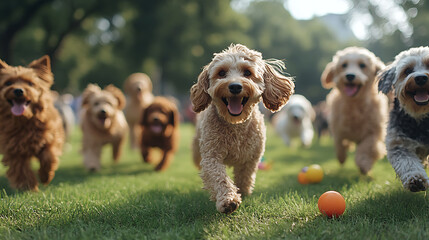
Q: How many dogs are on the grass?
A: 8